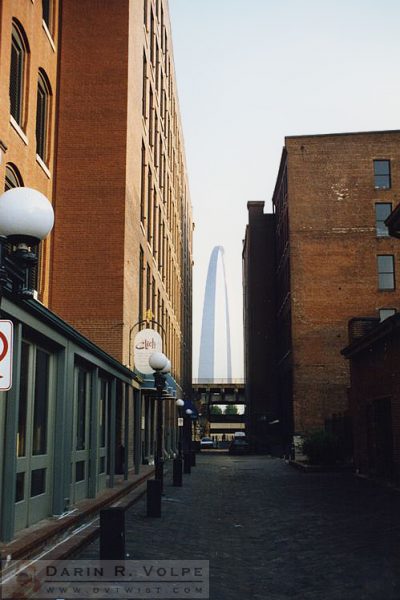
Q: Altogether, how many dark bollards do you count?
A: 5